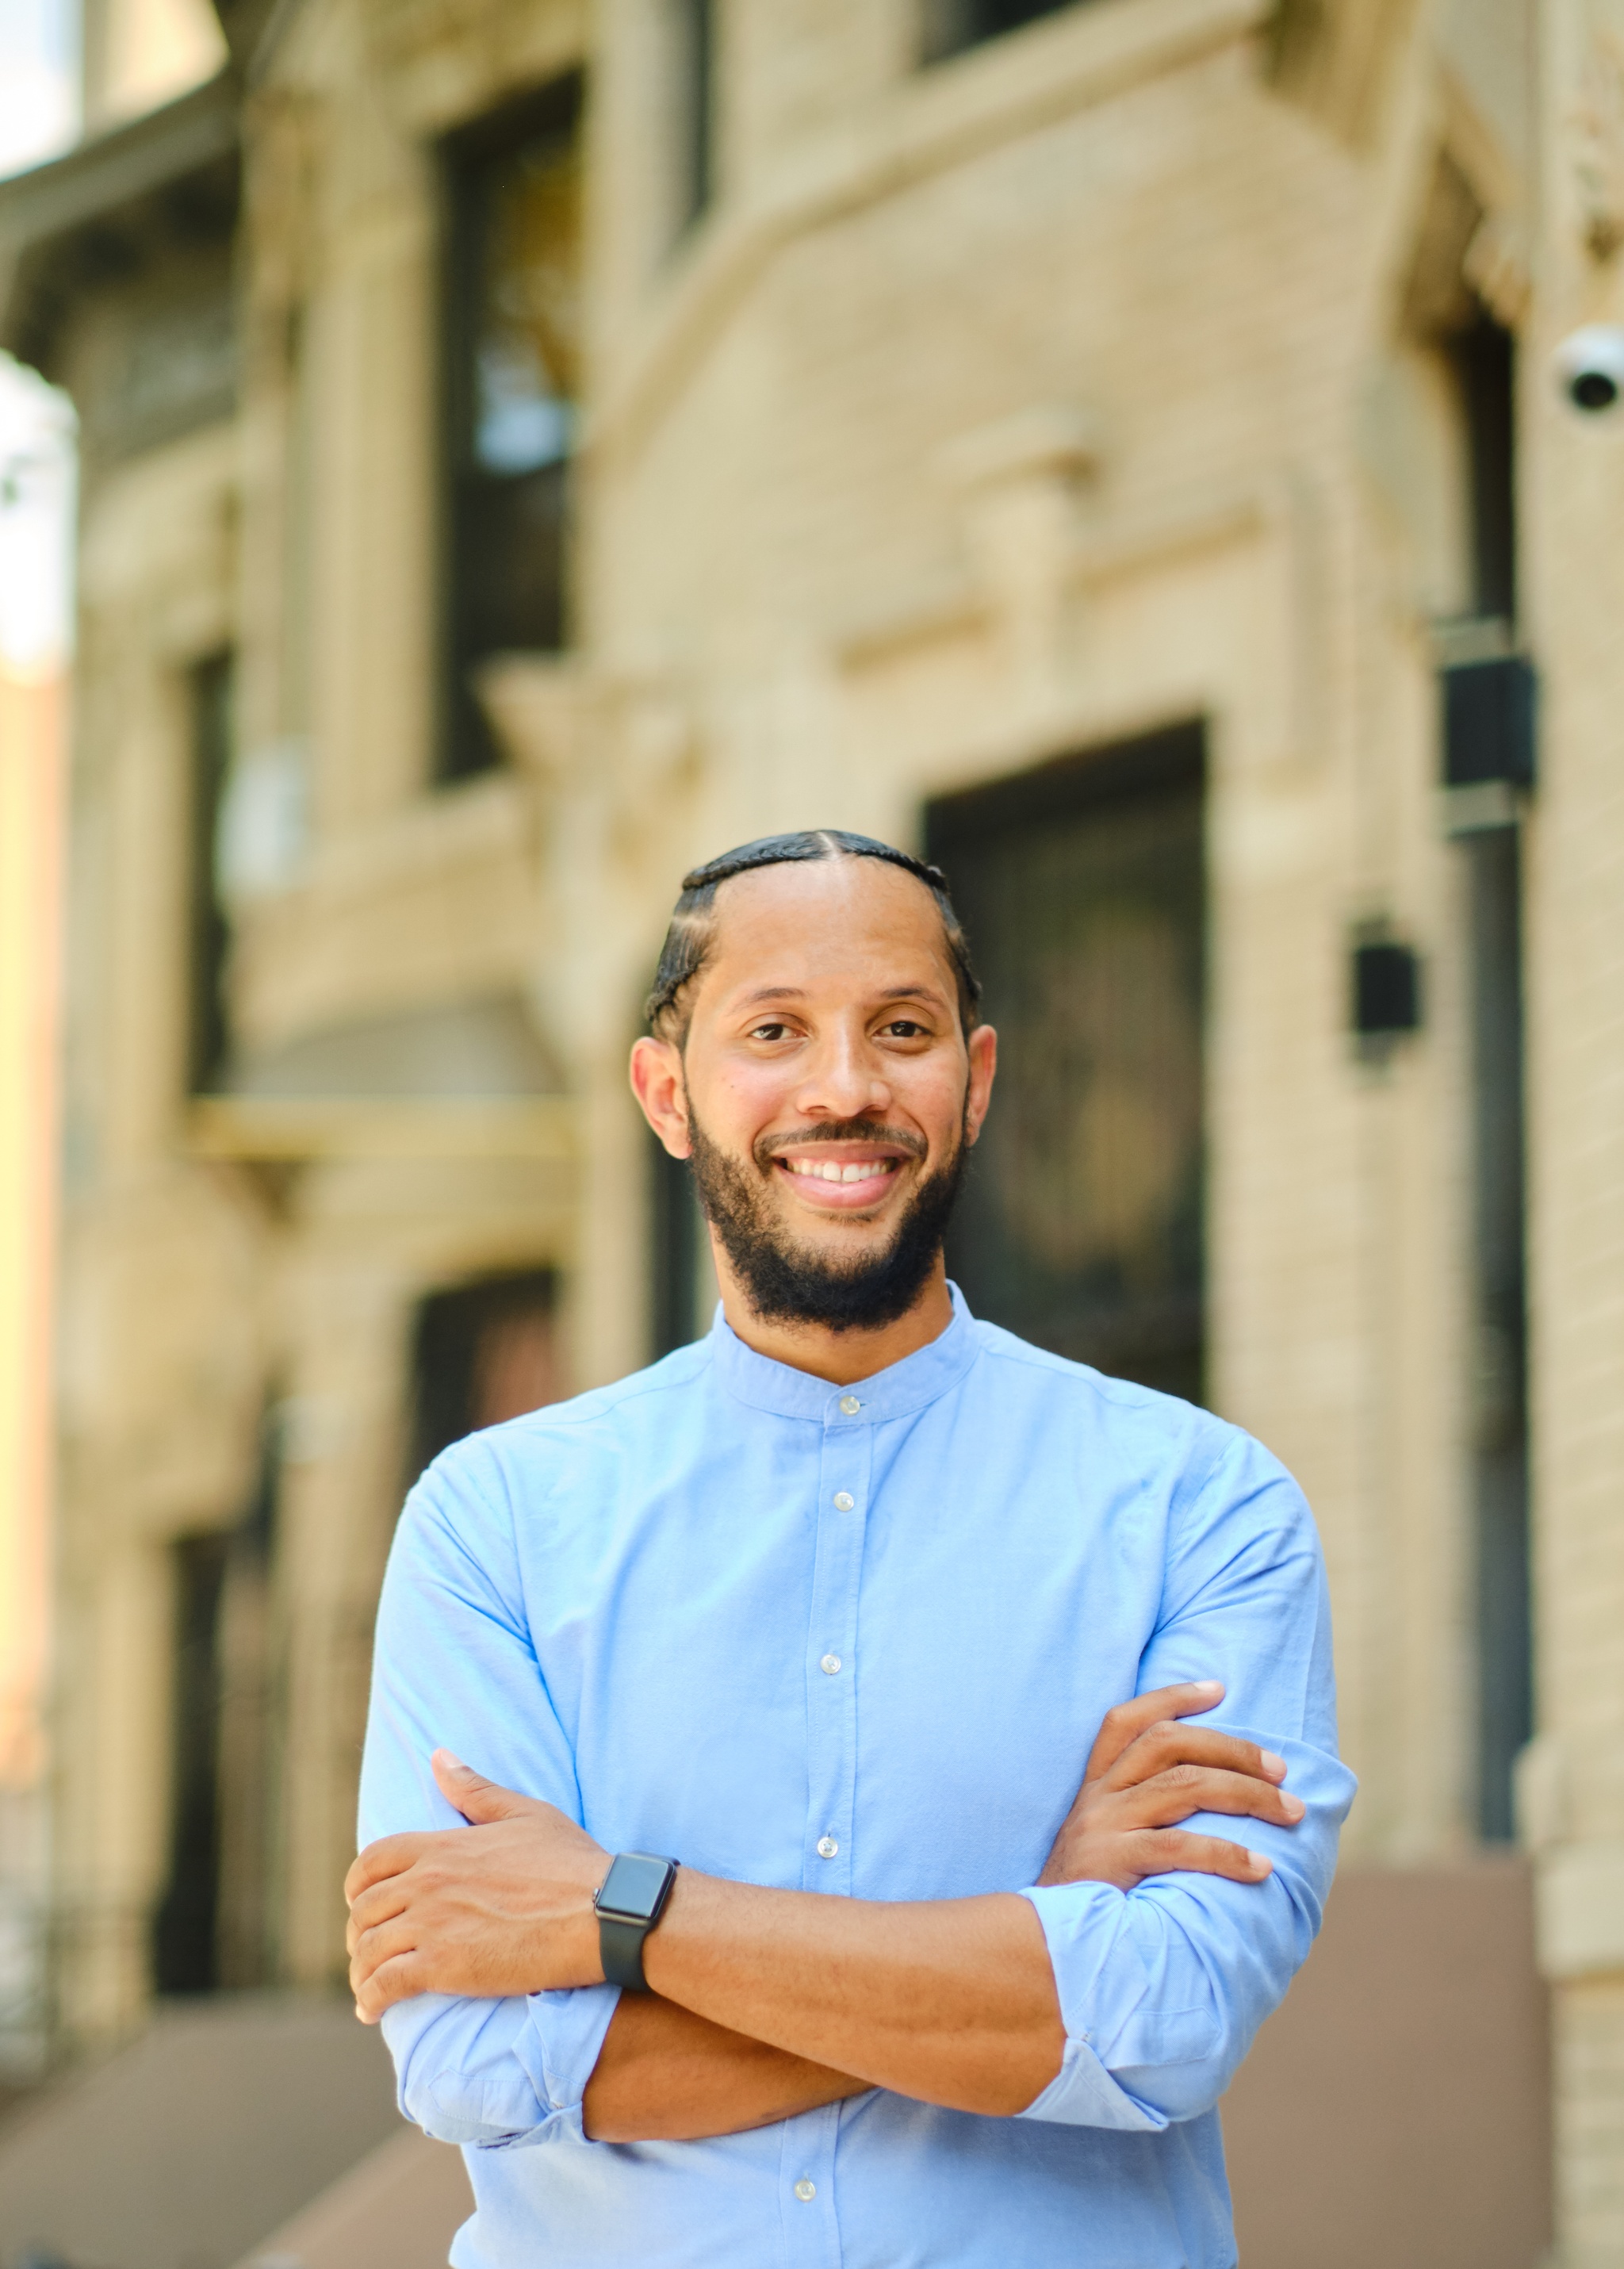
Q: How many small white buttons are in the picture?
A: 5